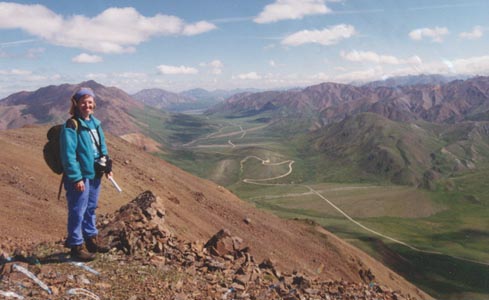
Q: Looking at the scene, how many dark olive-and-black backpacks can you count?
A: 1